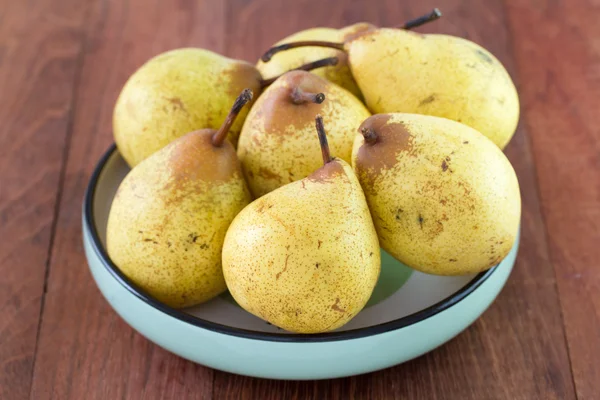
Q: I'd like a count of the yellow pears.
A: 7